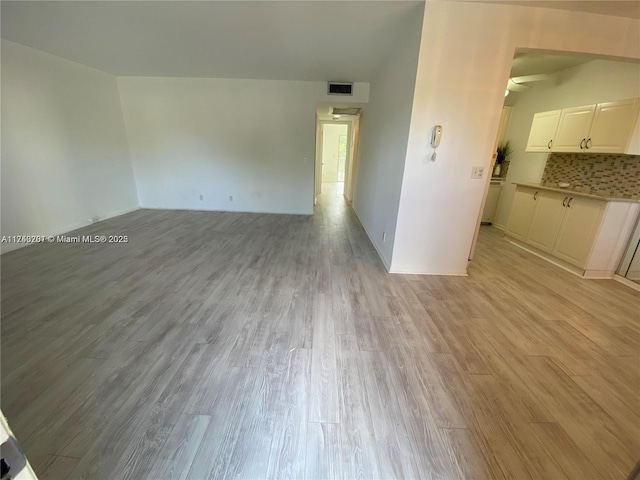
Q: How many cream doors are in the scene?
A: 6